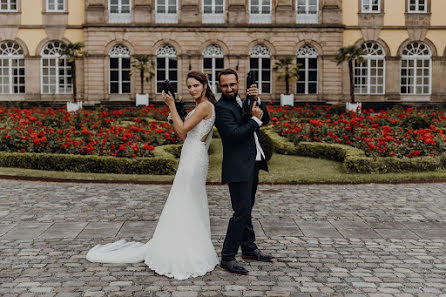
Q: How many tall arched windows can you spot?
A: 9